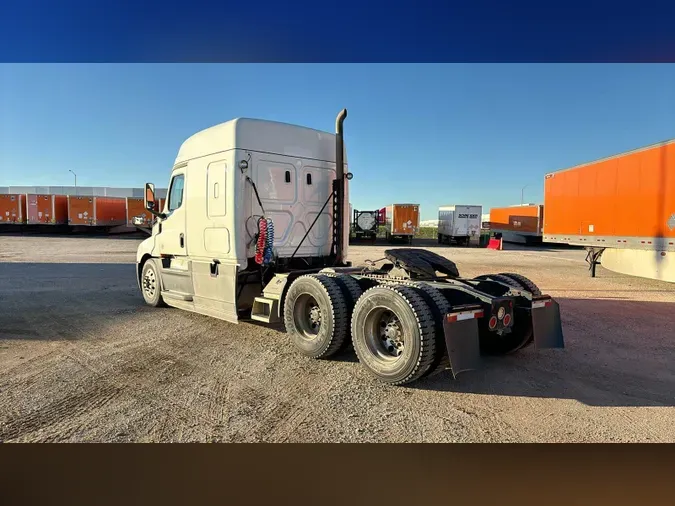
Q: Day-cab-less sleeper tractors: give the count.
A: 1